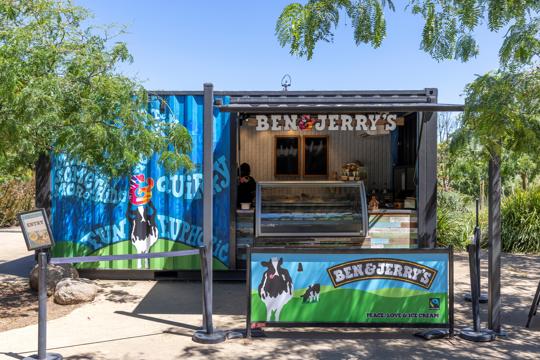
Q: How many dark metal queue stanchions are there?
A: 4